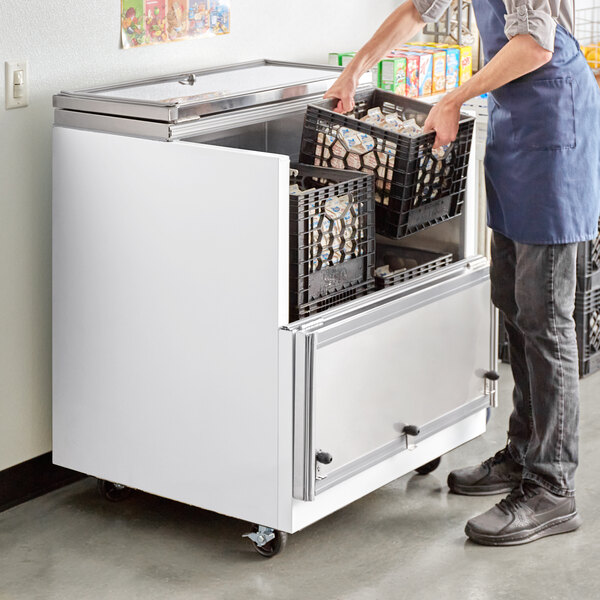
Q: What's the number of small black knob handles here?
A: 3